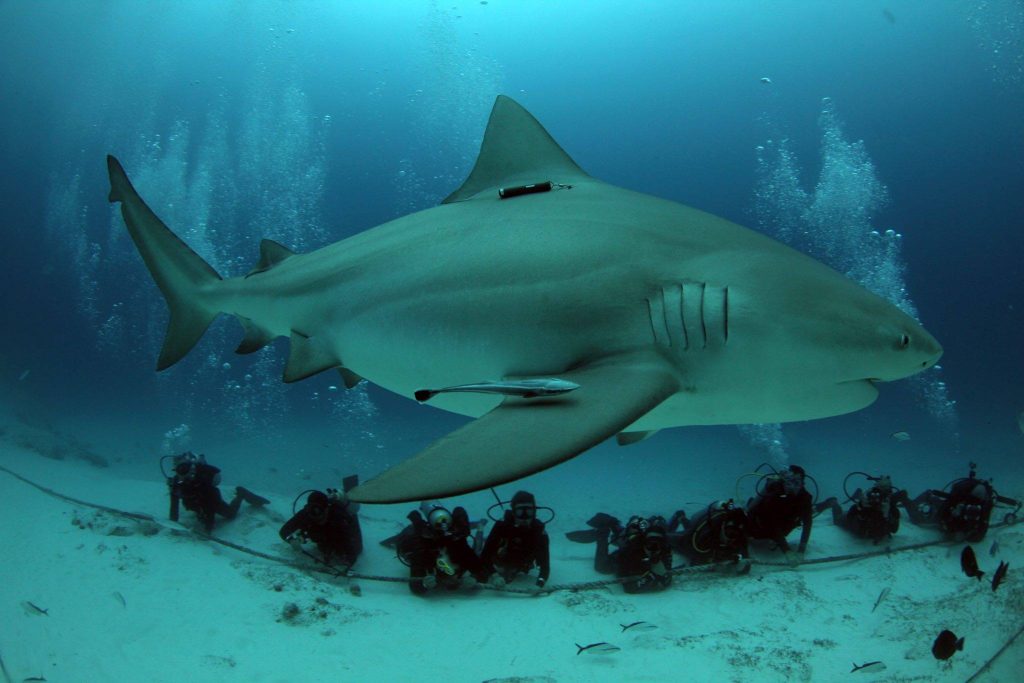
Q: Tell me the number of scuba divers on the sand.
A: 9